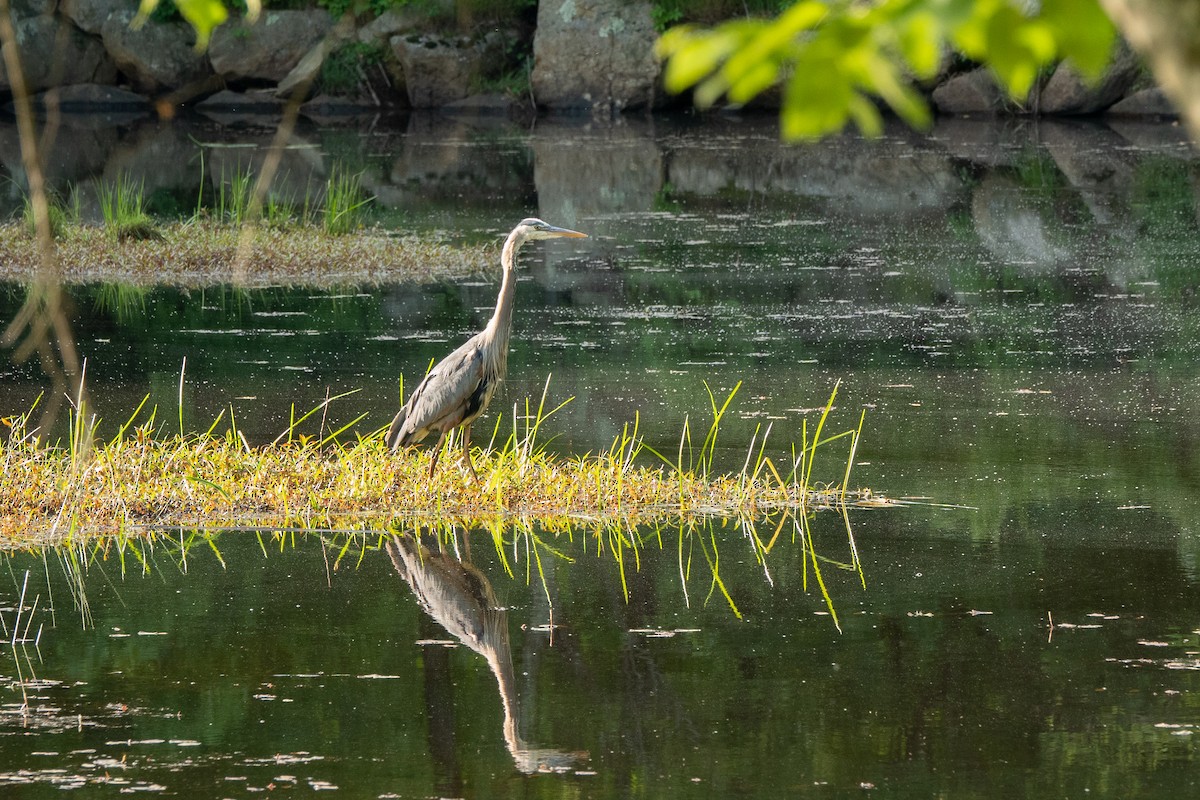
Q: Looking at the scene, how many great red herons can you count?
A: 0